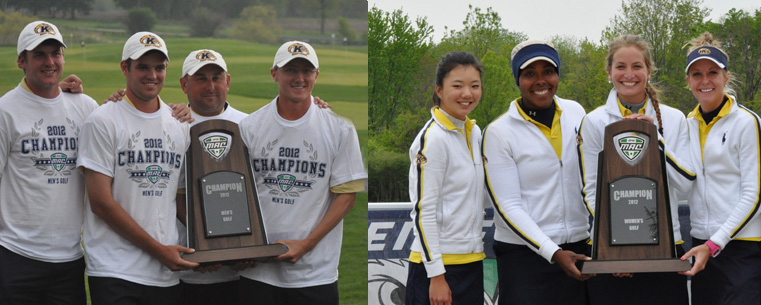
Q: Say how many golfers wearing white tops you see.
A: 8